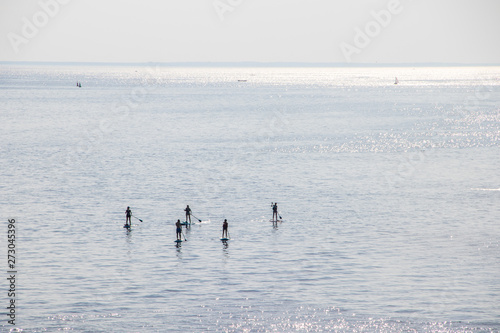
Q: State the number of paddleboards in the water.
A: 5